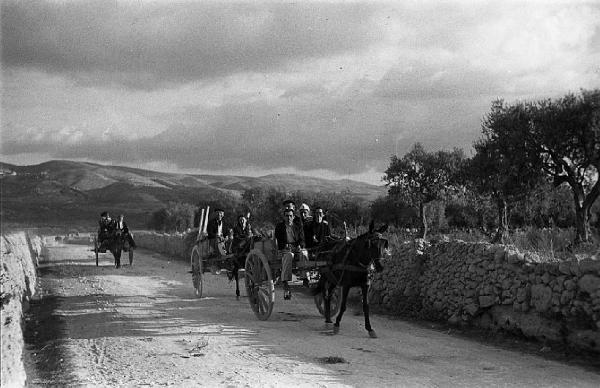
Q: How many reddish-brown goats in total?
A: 0